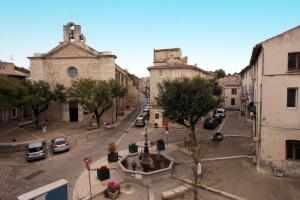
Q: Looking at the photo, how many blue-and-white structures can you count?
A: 1